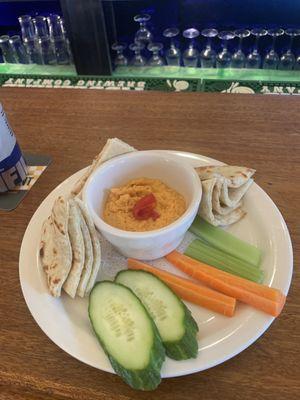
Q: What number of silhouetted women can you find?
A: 0